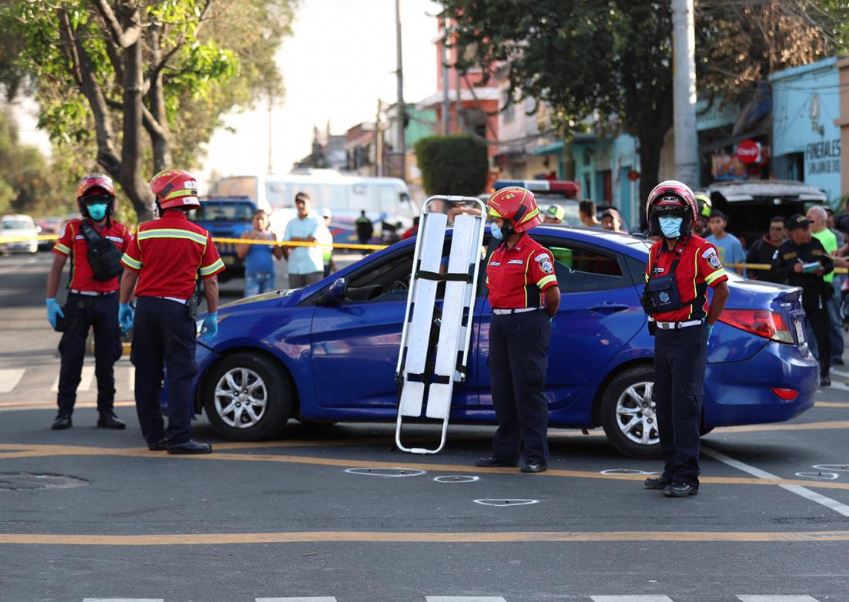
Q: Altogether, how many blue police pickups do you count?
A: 1